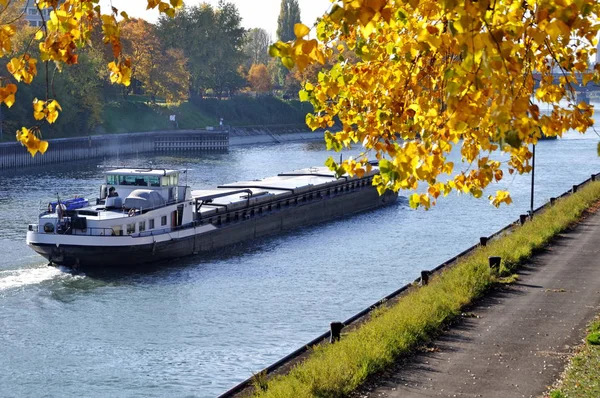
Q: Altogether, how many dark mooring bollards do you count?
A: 8